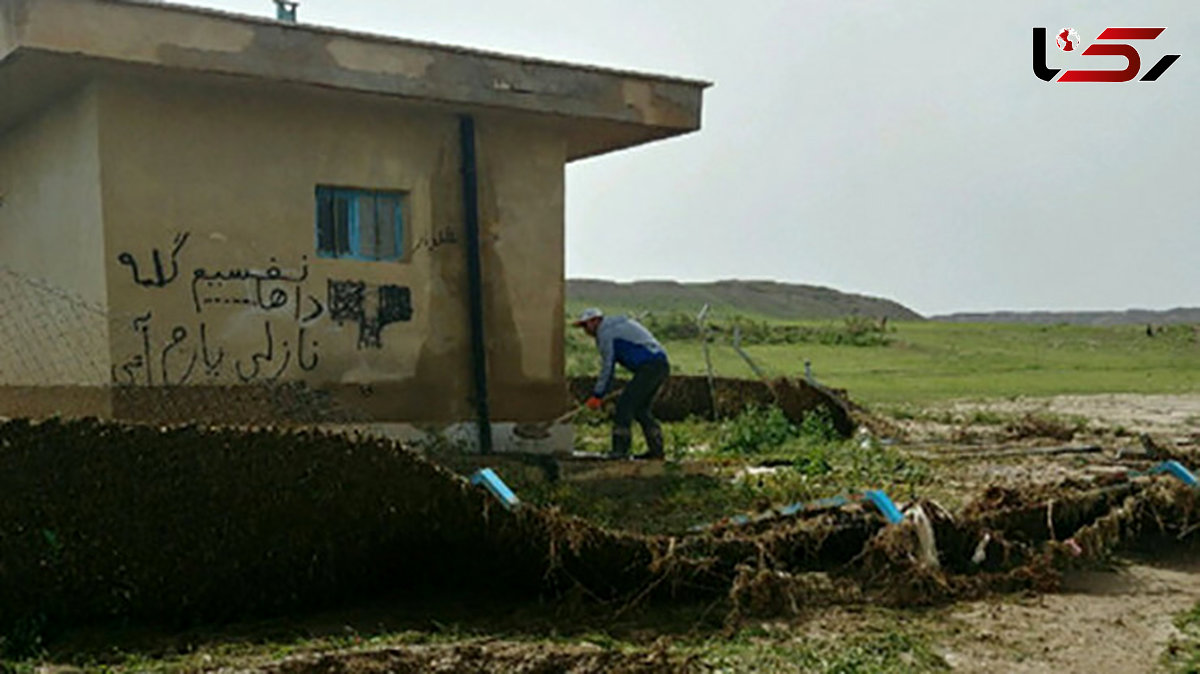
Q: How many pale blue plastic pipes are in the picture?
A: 3